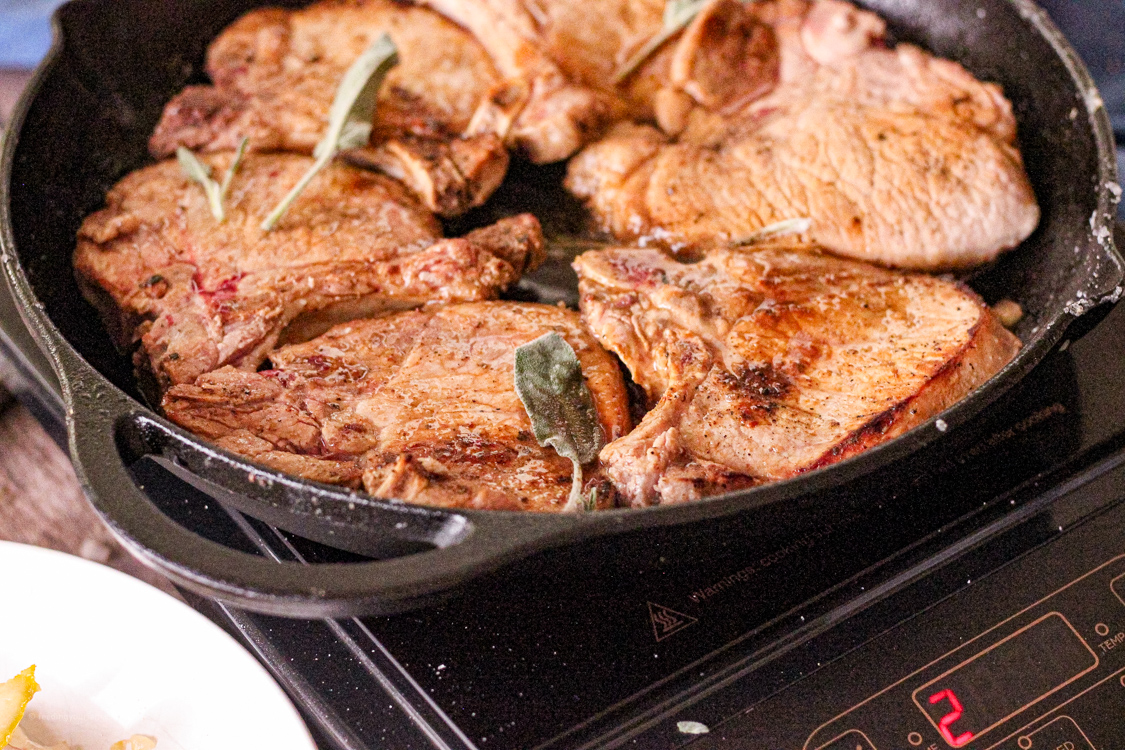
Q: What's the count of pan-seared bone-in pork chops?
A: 6